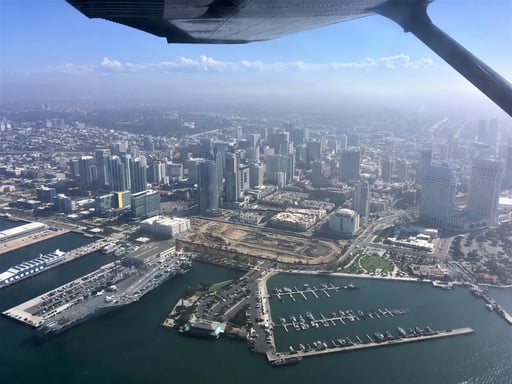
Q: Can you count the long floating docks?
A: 3